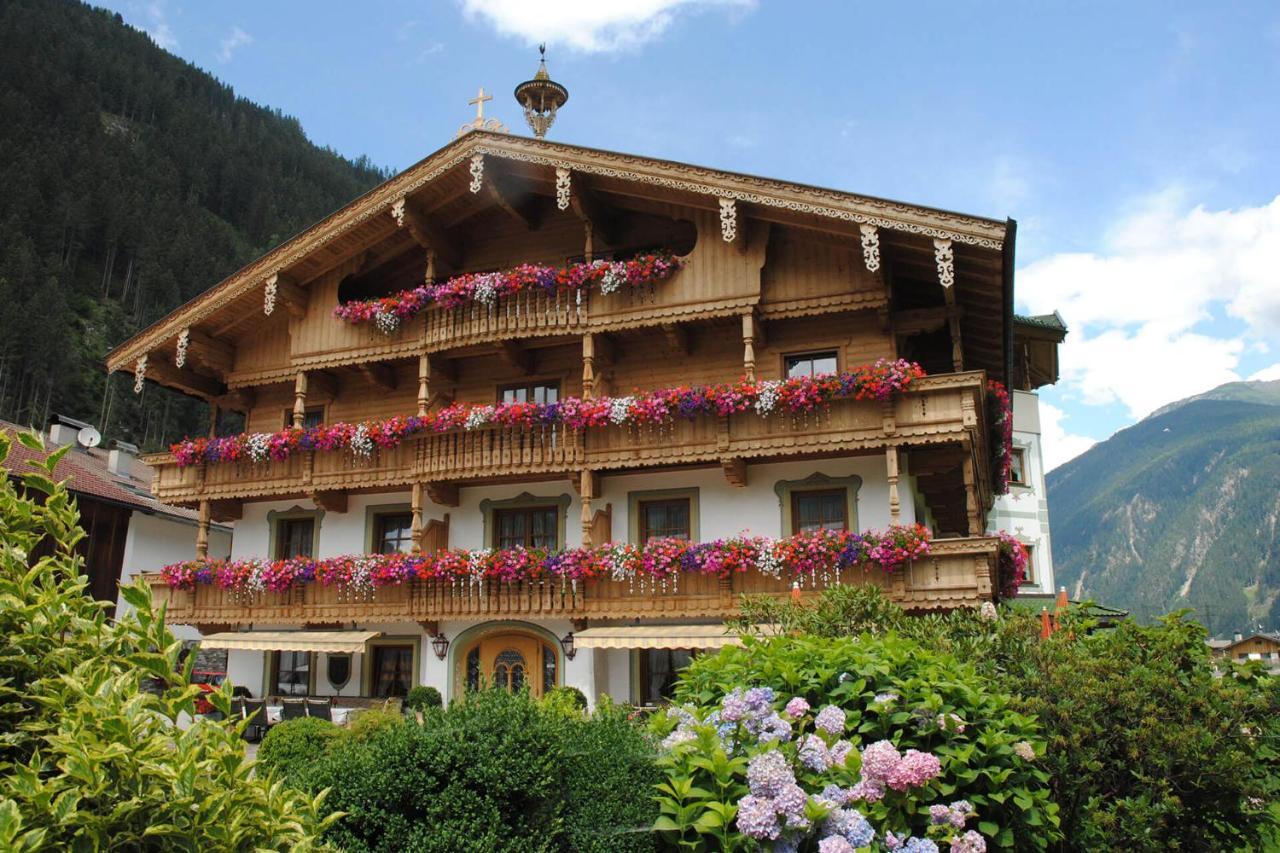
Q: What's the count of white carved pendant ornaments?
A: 9